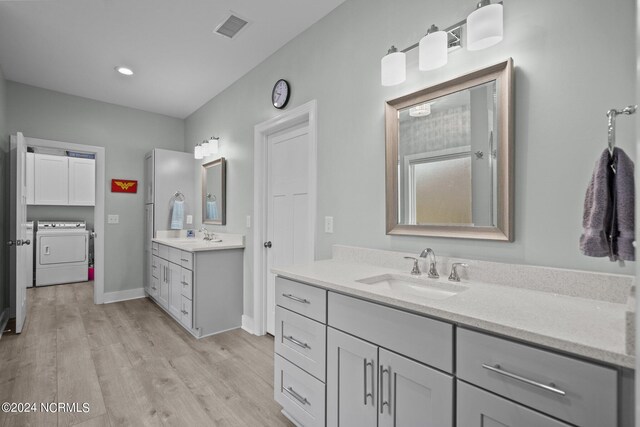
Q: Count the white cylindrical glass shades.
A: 6